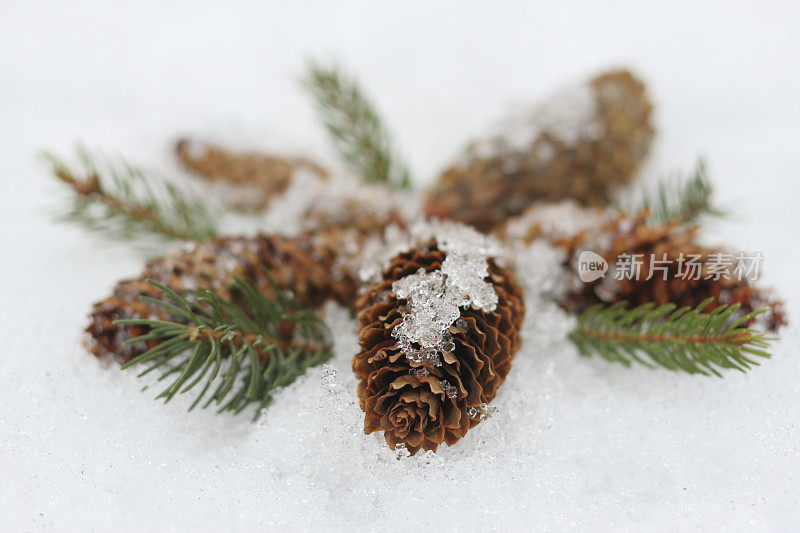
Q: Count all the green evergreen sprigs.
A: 5